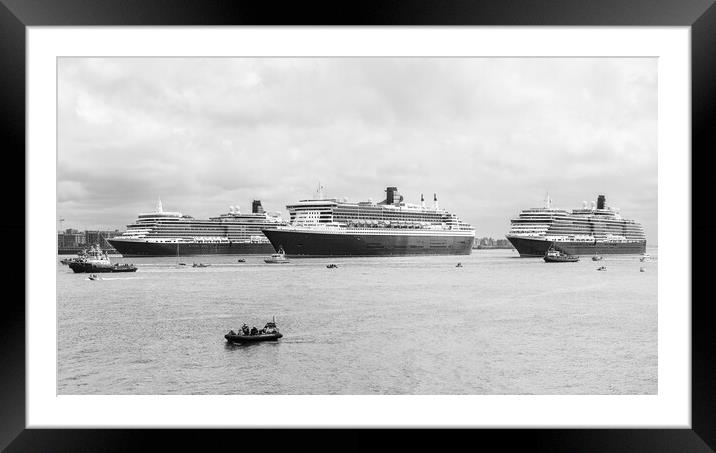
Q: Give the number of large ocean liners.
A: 3